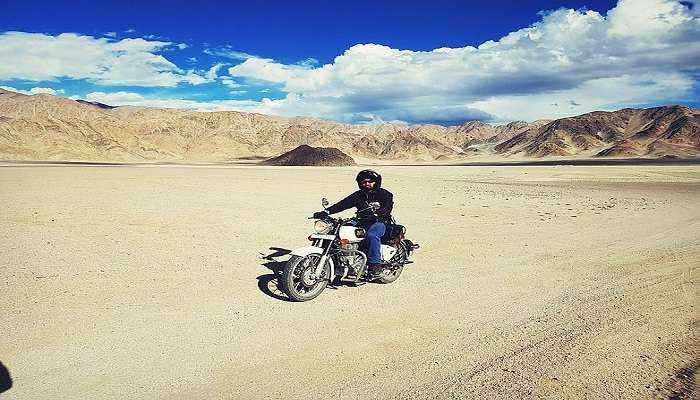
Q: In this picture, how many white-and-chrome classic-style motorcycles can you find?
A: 1